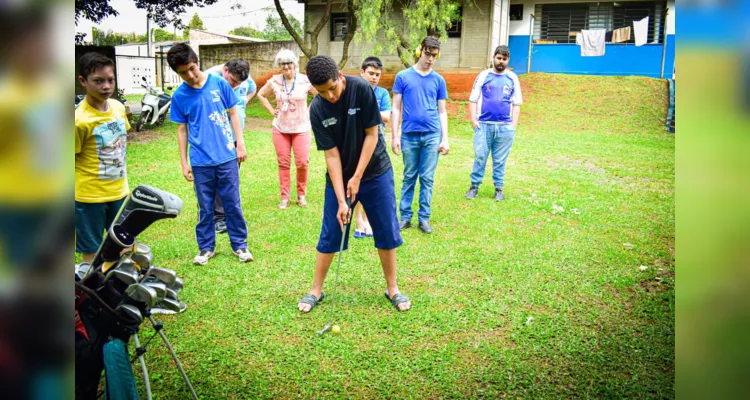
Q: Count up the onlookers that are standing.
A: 7